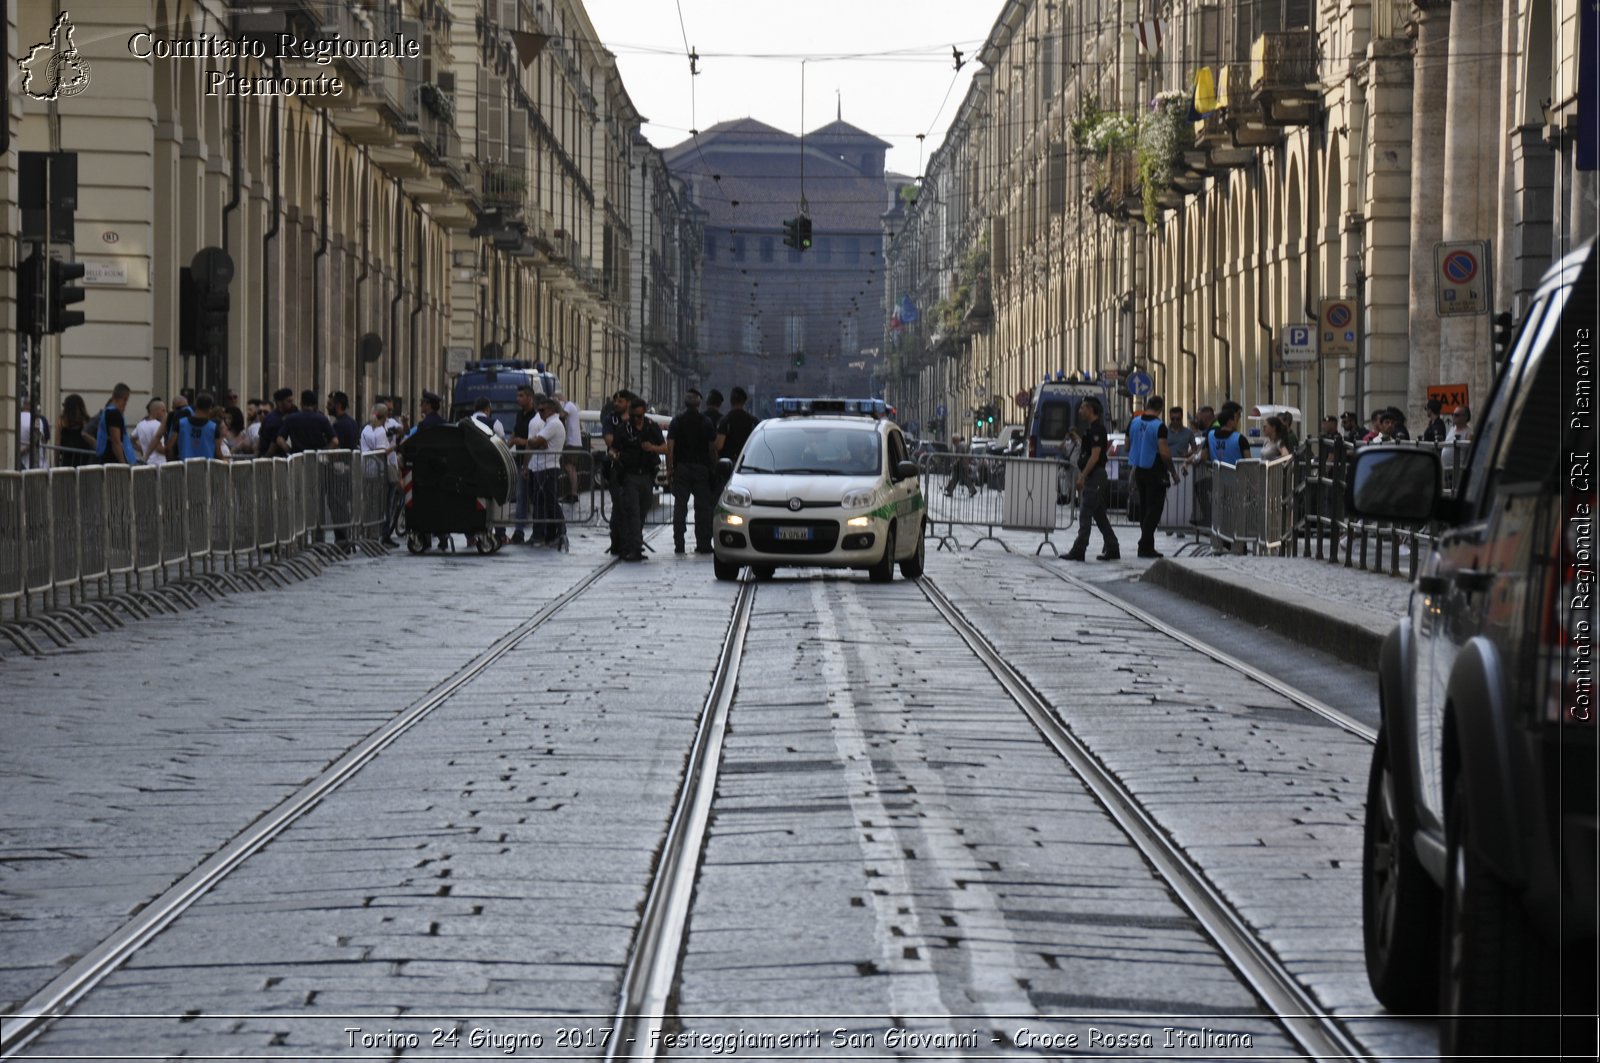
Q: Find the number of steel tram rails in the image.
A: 4